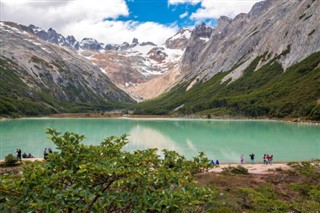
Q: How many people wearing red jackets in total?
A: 2